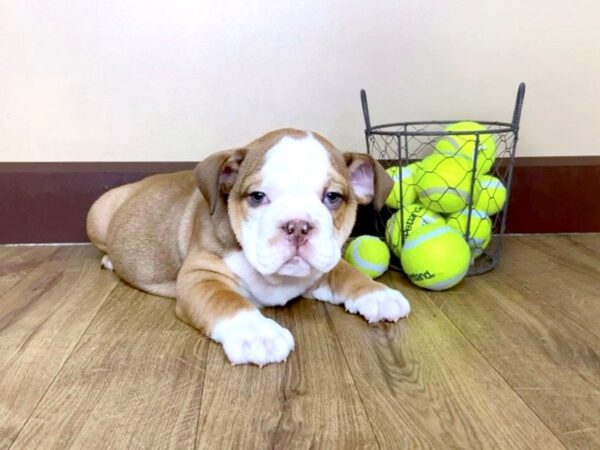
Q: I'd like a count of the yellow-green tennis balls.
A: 8